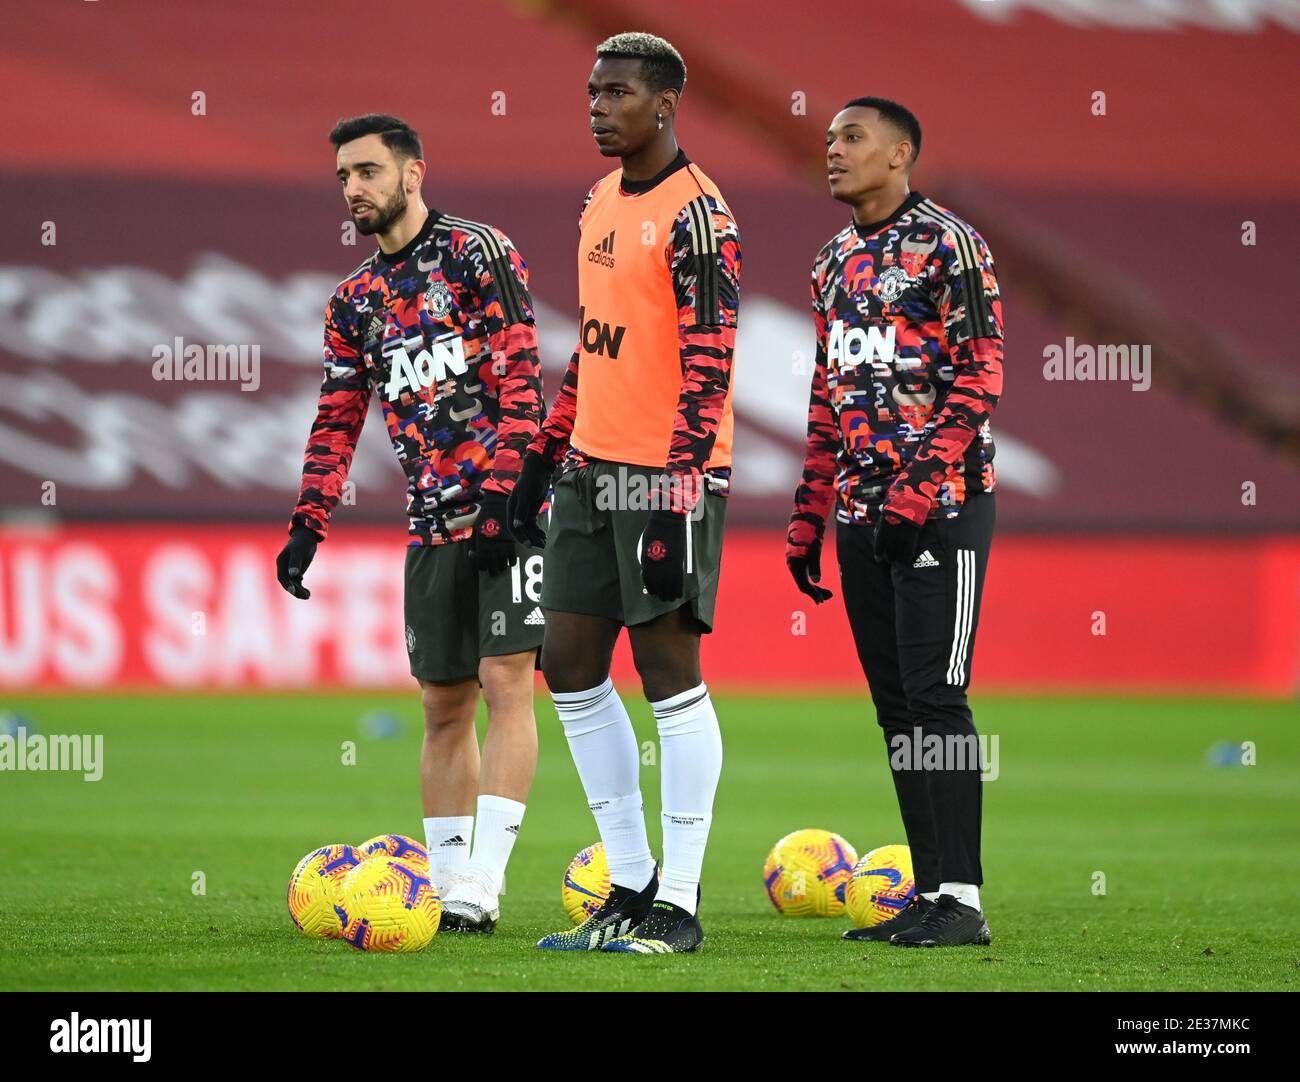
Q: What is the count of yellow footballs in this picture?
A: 6